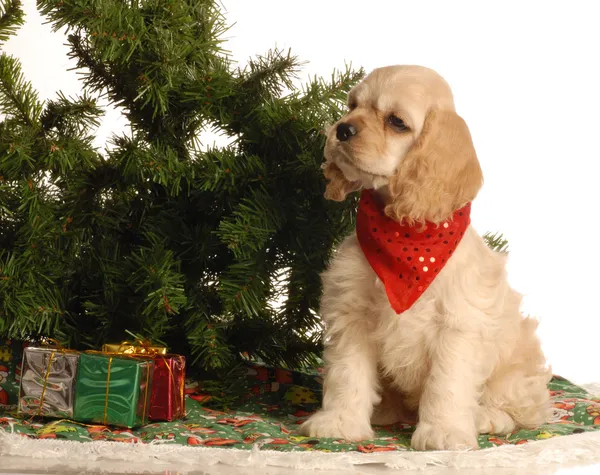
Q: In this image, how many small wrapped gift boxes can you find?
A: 4